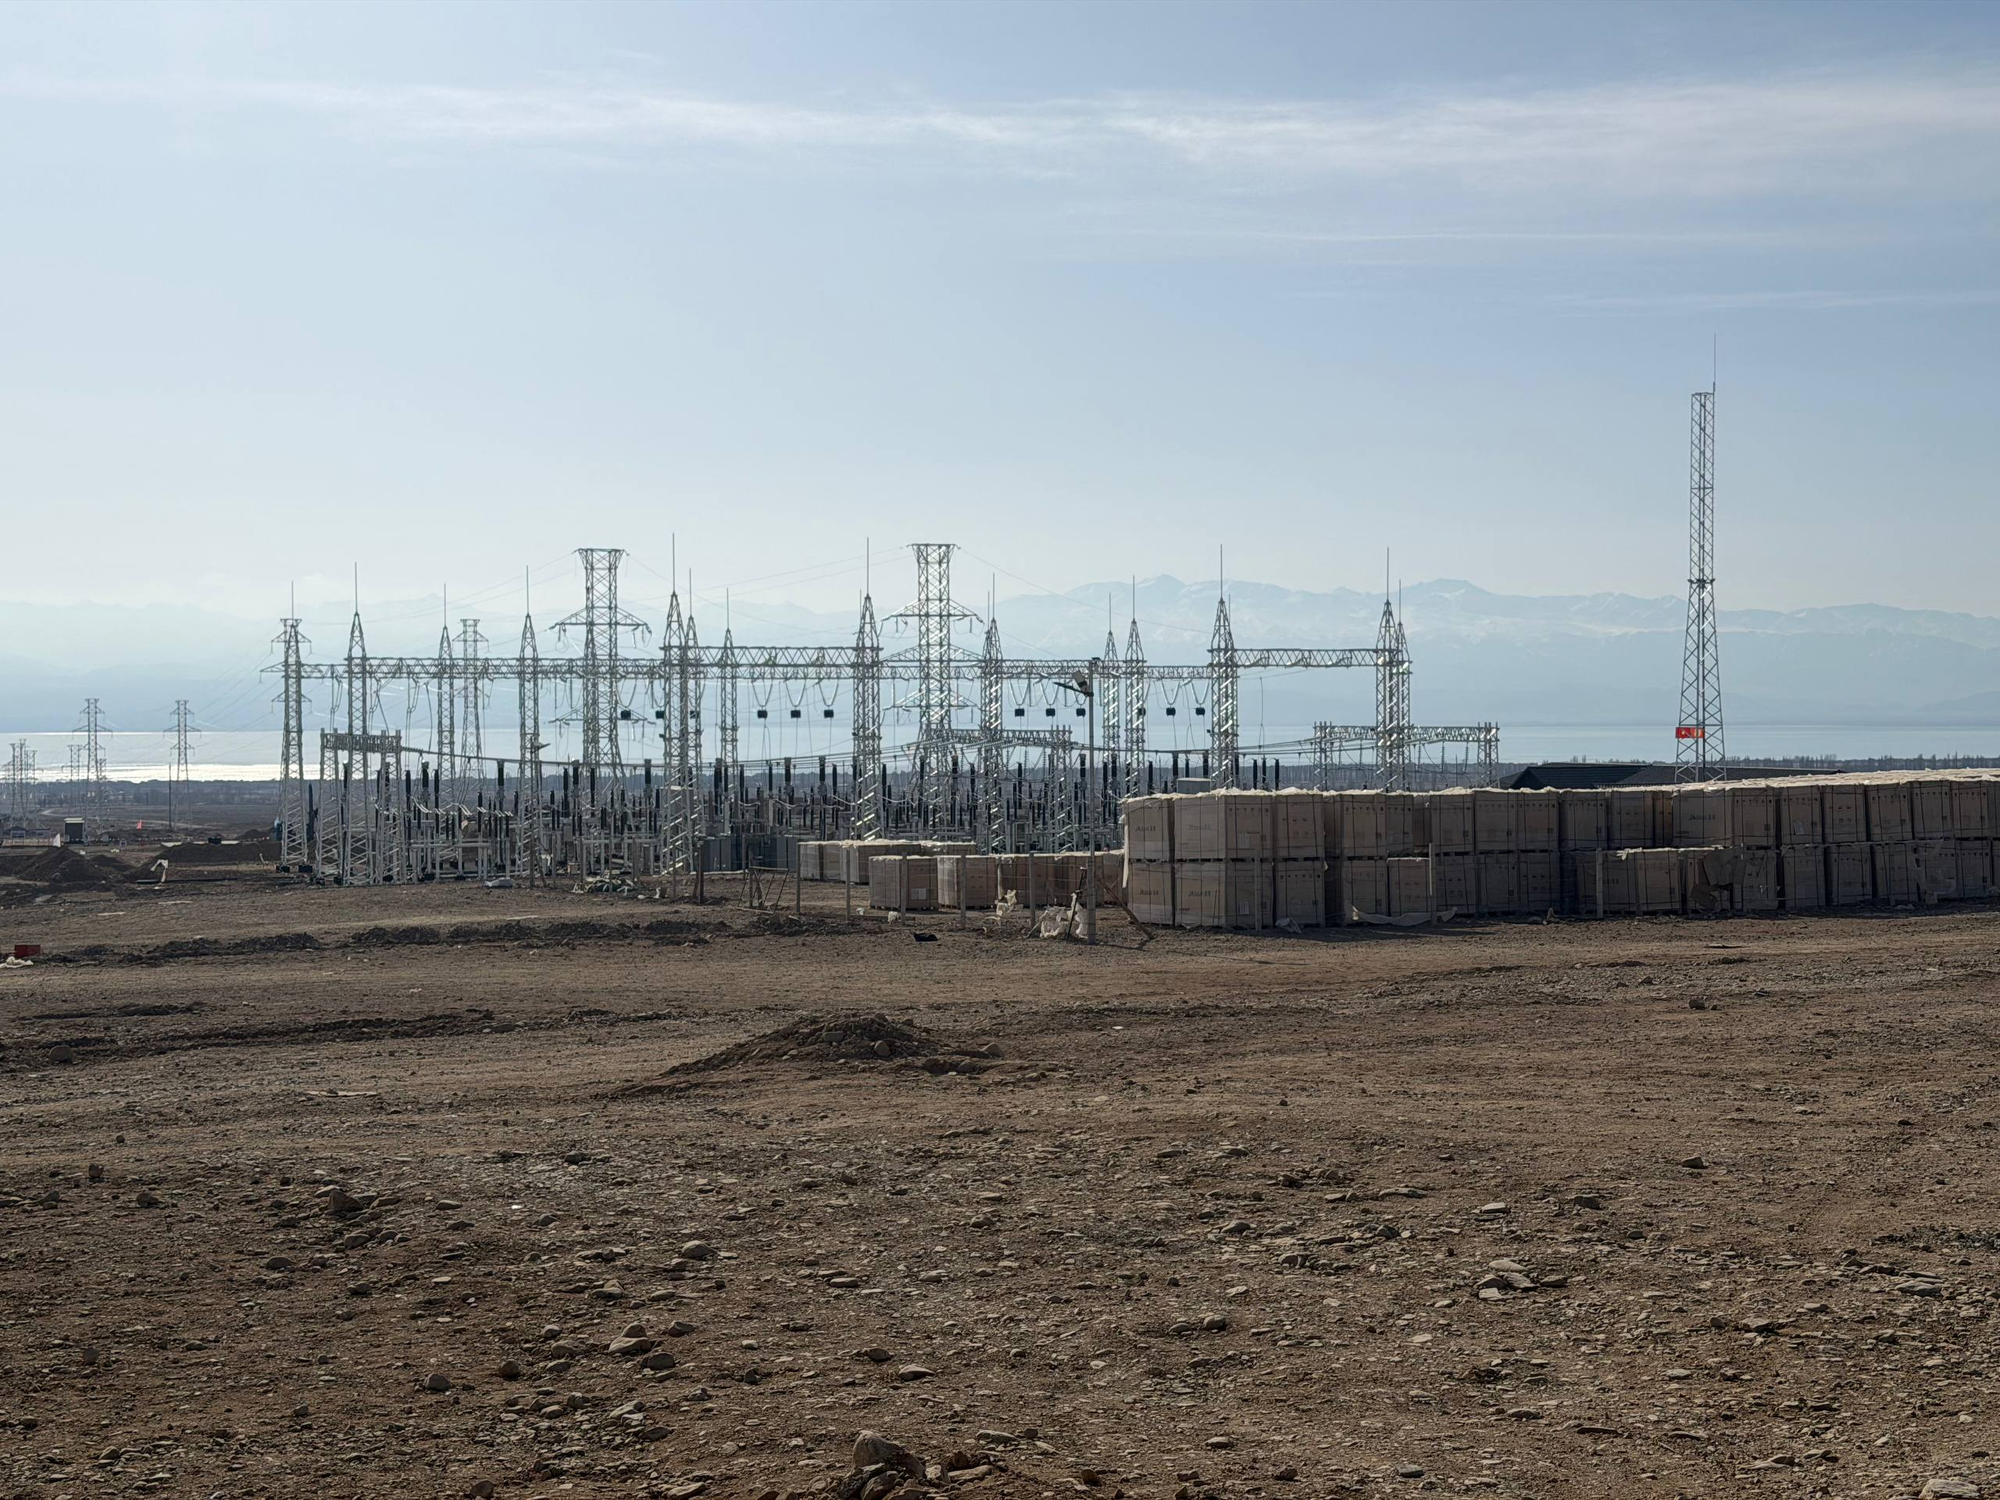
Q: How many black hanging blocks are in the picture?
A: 12